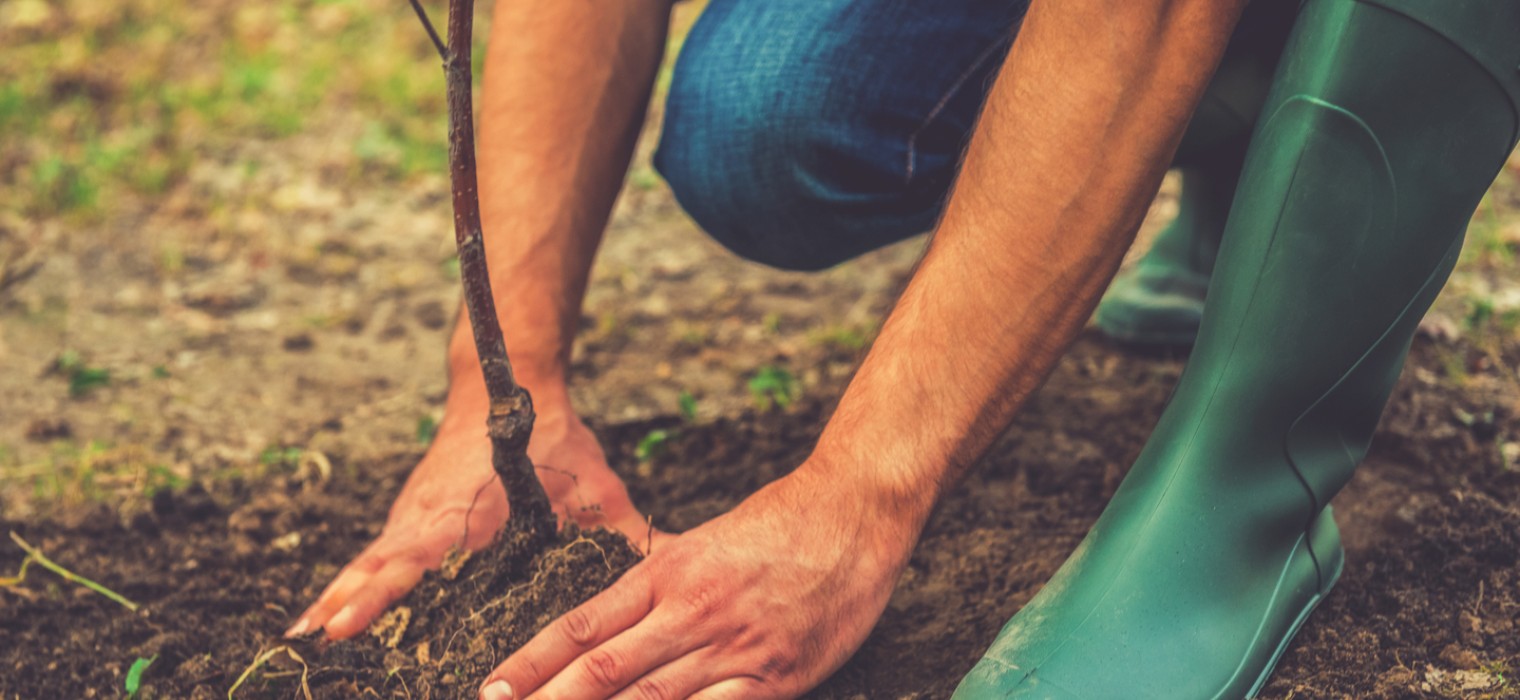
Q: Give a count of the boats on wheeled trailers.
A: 0